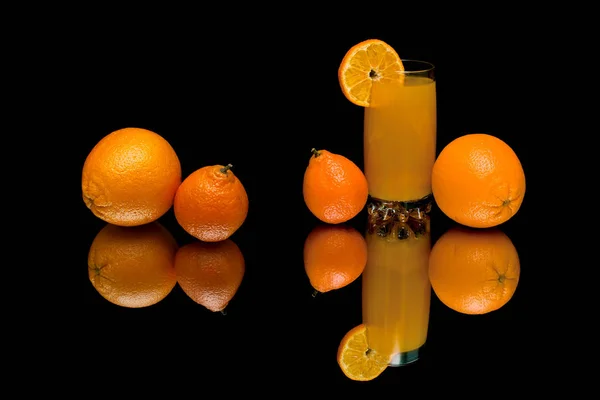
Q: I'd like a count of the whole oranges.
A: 4